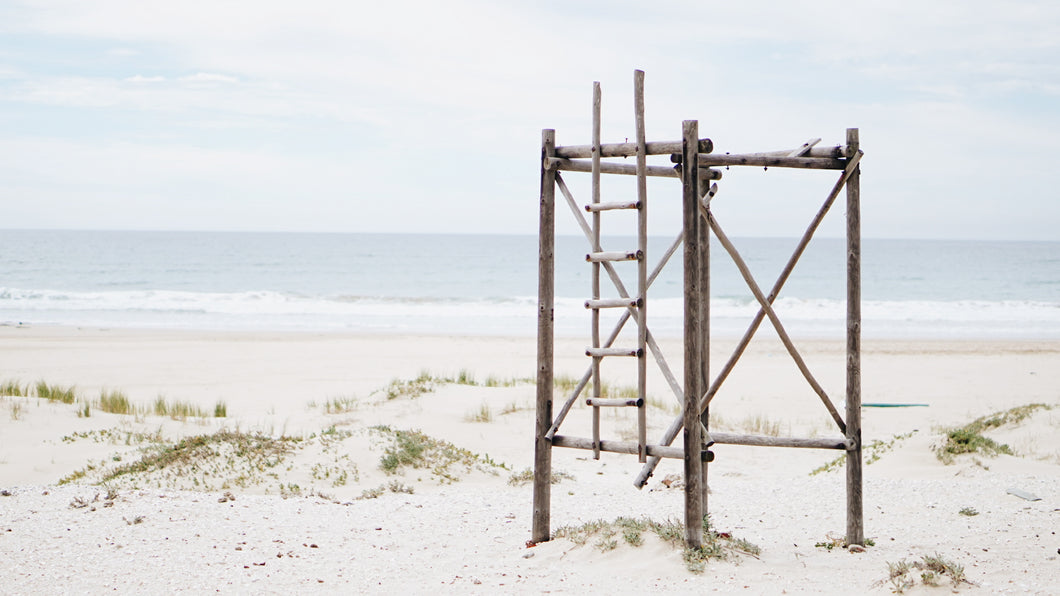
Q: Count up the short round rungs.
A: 5